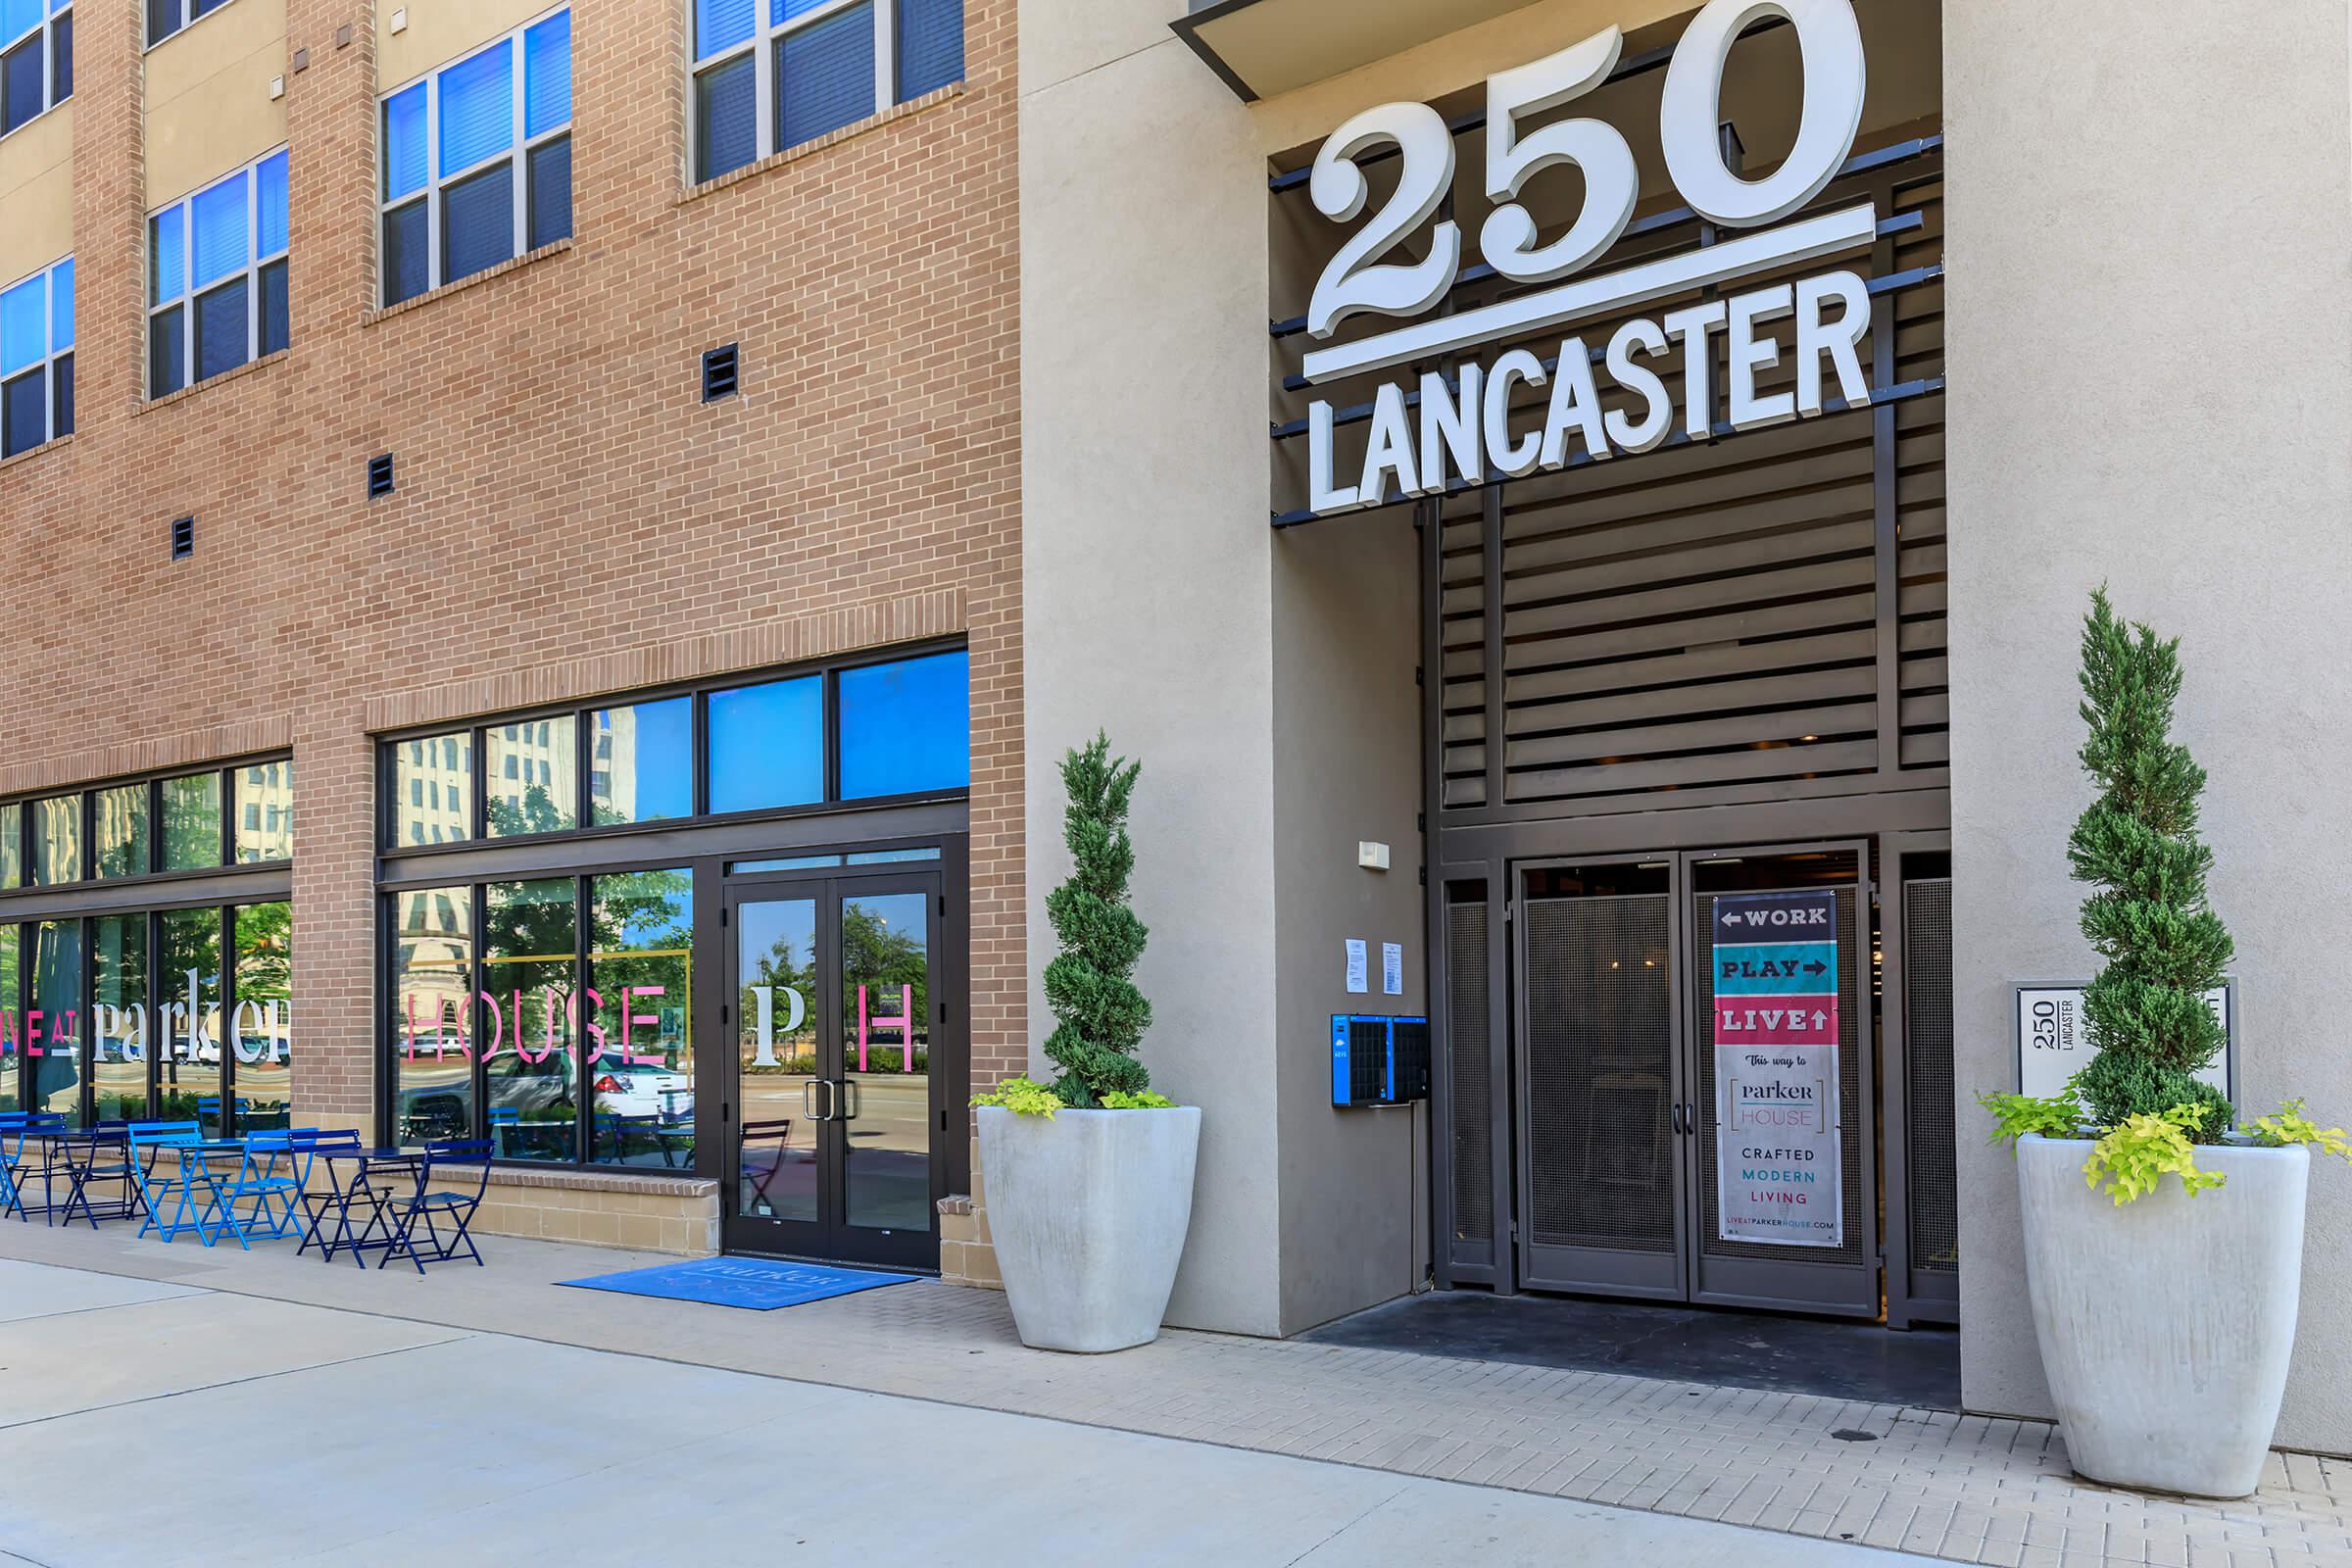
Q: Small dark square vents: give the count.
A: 3